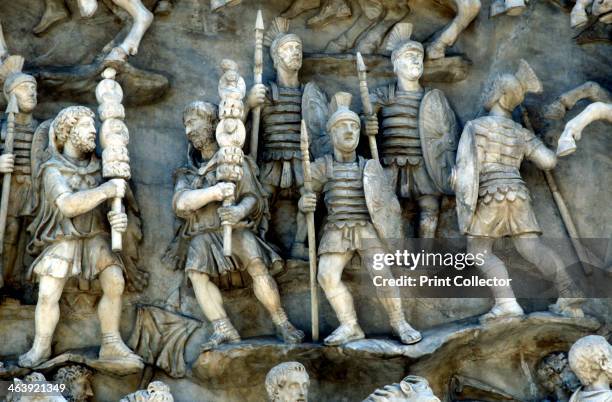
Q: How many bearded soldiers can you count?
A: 2